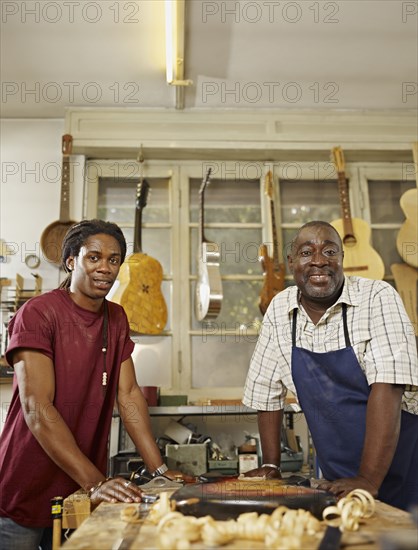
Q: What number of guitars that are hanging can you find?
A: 6